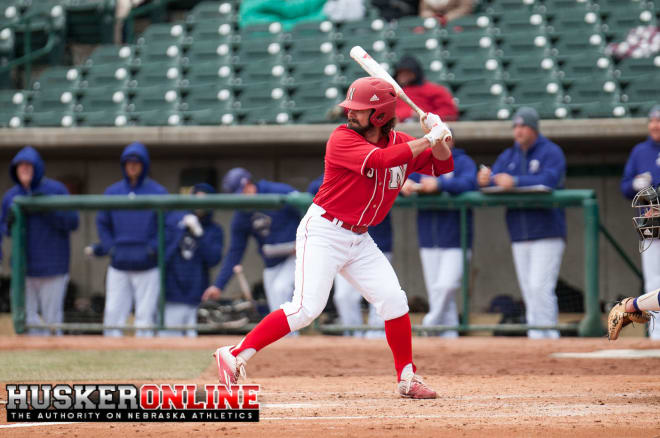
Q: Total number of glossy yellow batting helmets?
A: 0